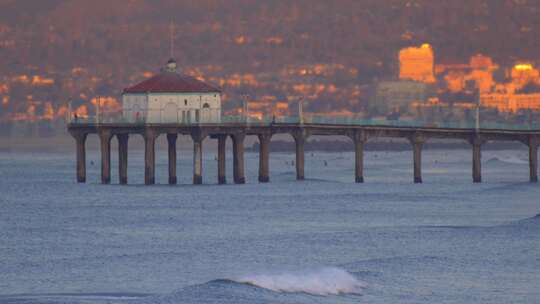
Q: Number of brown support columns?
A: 14